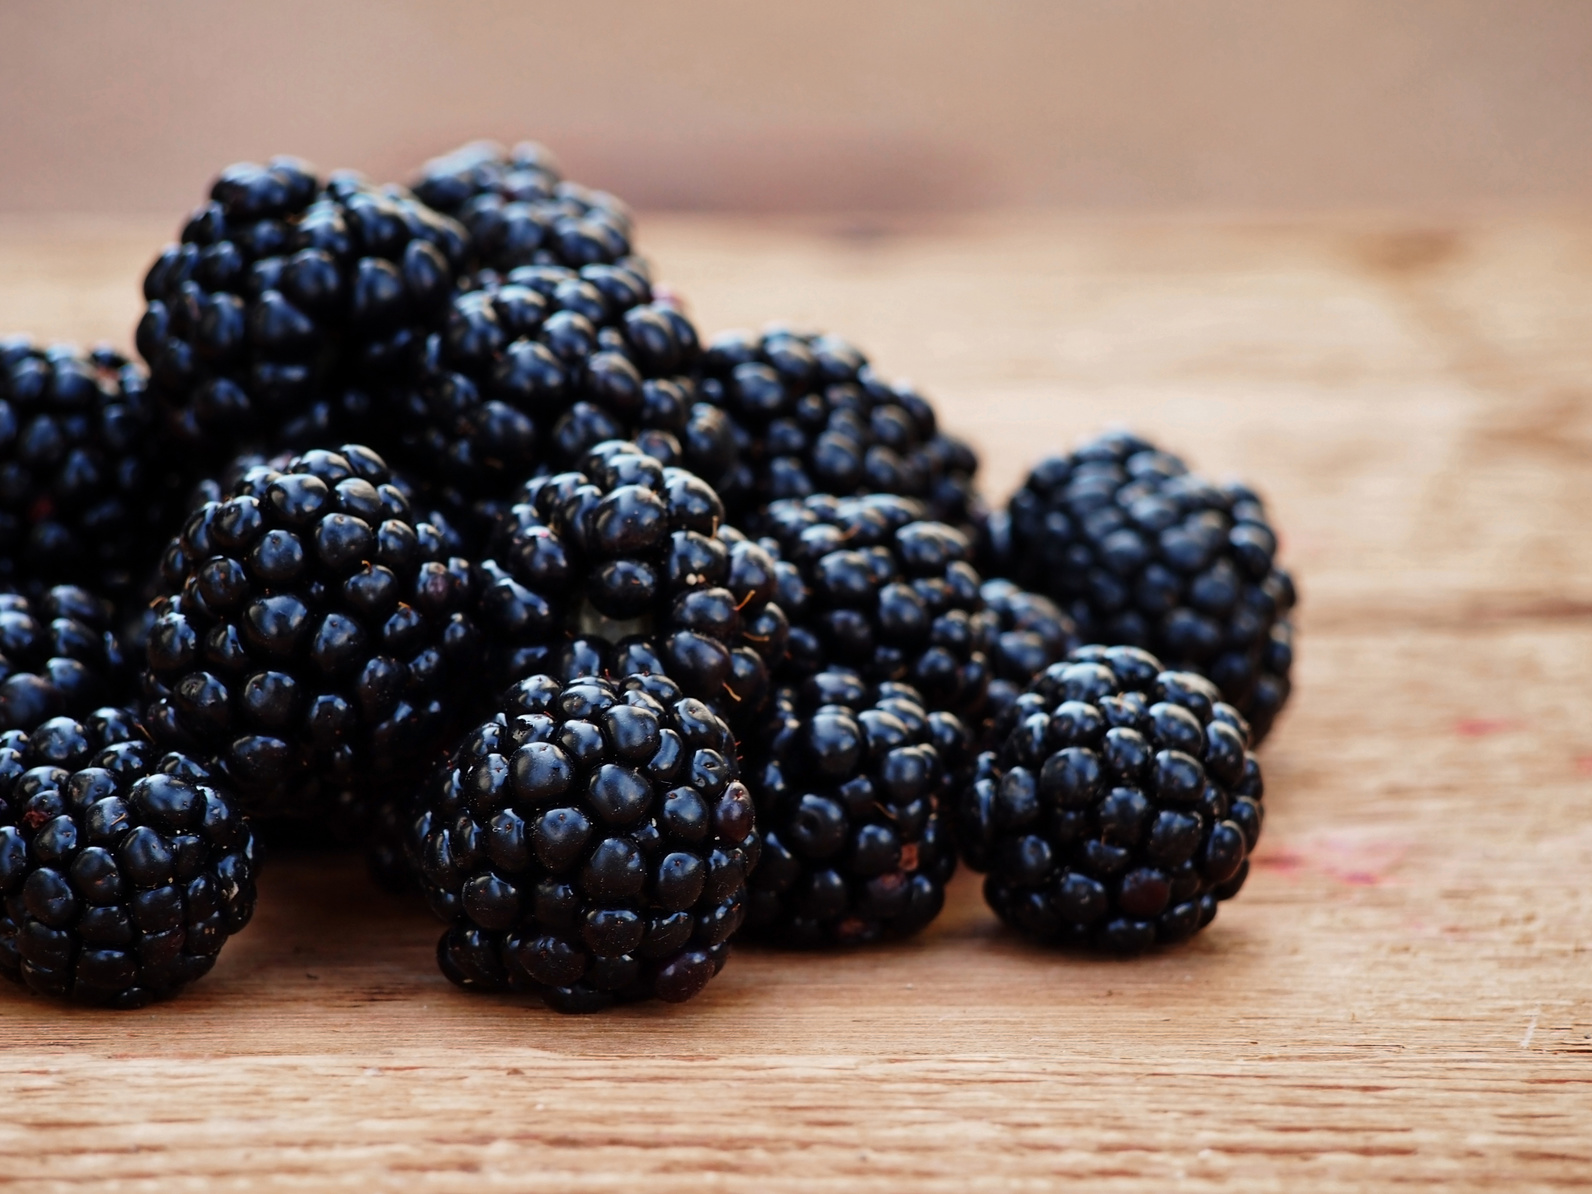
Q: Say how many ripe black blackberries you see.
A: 15